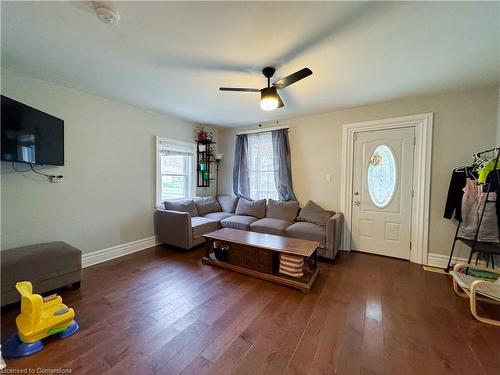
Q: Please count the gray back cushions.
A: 6